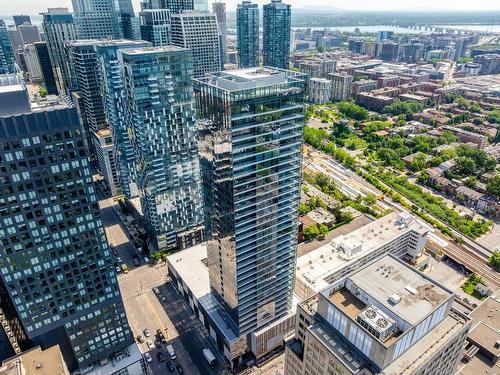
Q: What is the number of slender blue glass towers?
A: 2